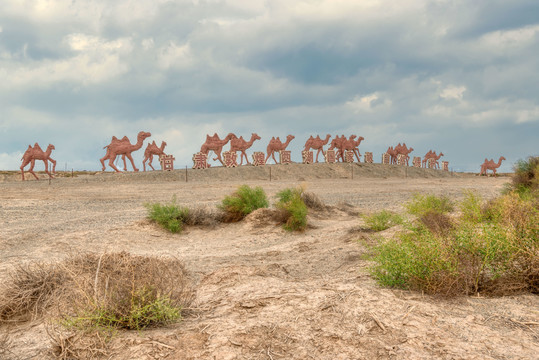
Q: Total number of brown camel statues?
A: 13